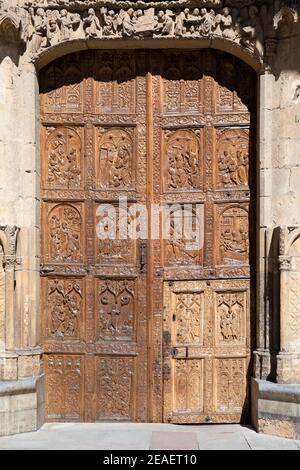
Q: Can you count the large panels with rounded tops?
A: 8